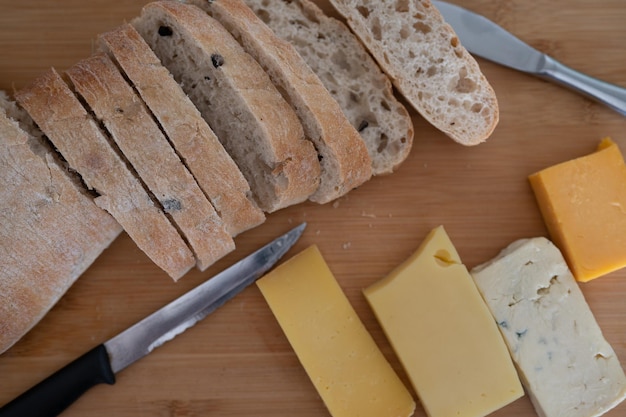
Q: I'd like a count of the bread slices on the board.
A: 7